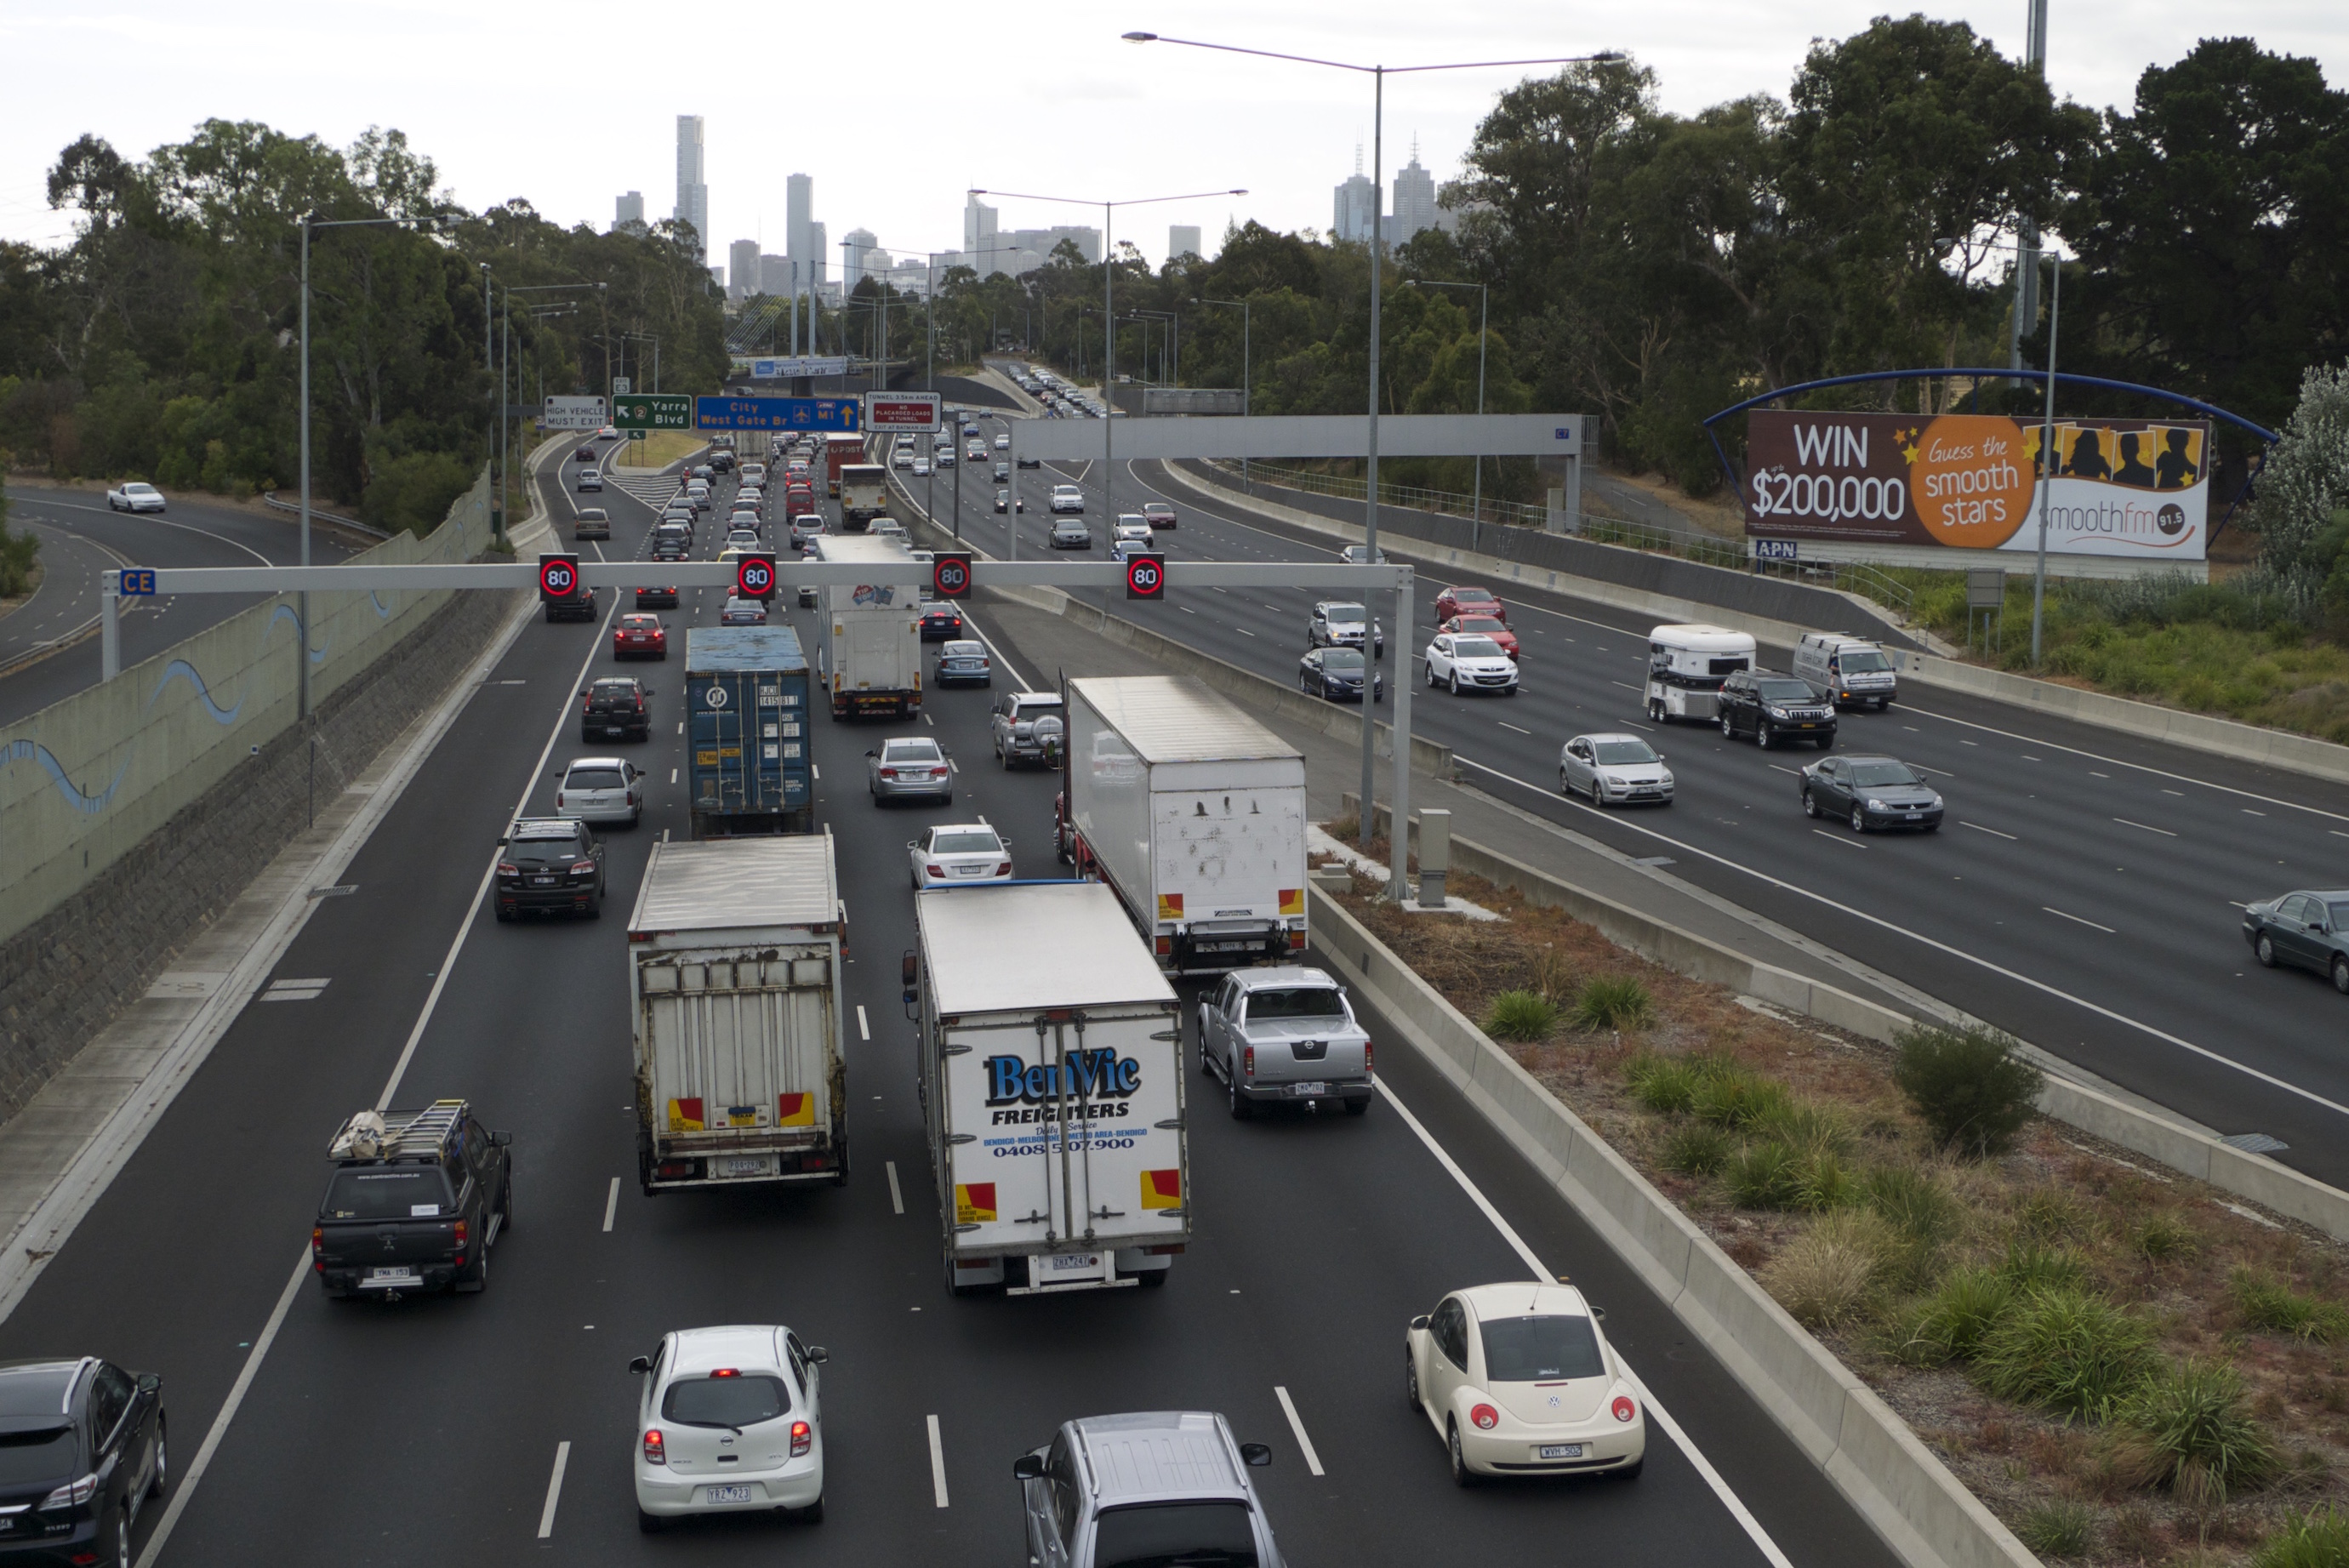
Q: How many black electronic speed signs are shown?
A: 4